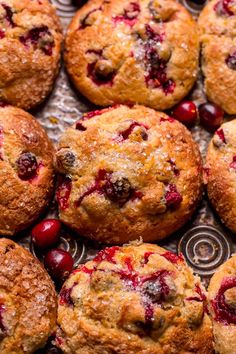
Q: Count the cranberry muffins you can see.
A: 9